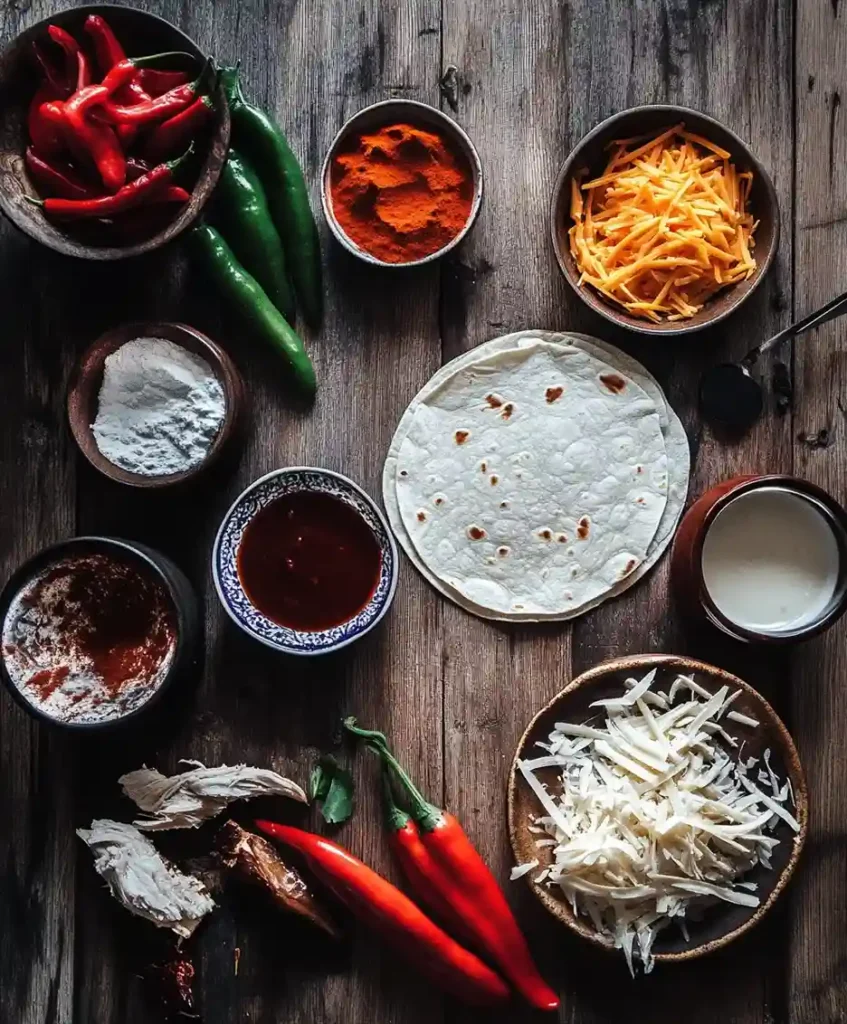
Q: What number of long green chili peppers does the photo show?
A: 3